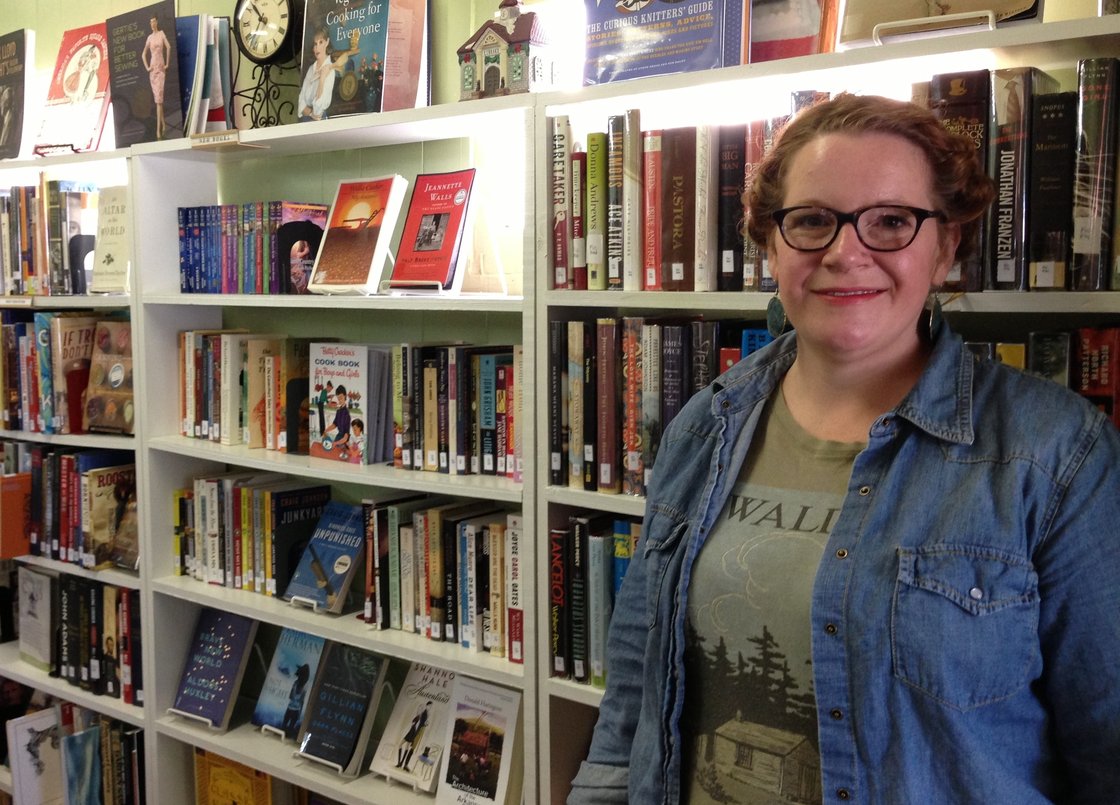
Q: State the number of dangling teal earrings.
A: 2